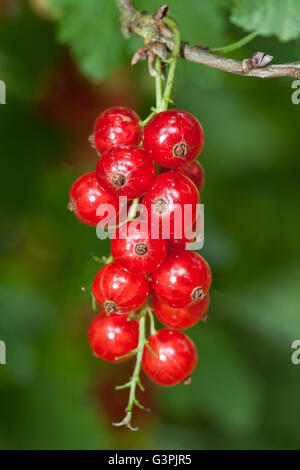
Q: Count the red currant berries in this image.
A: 13